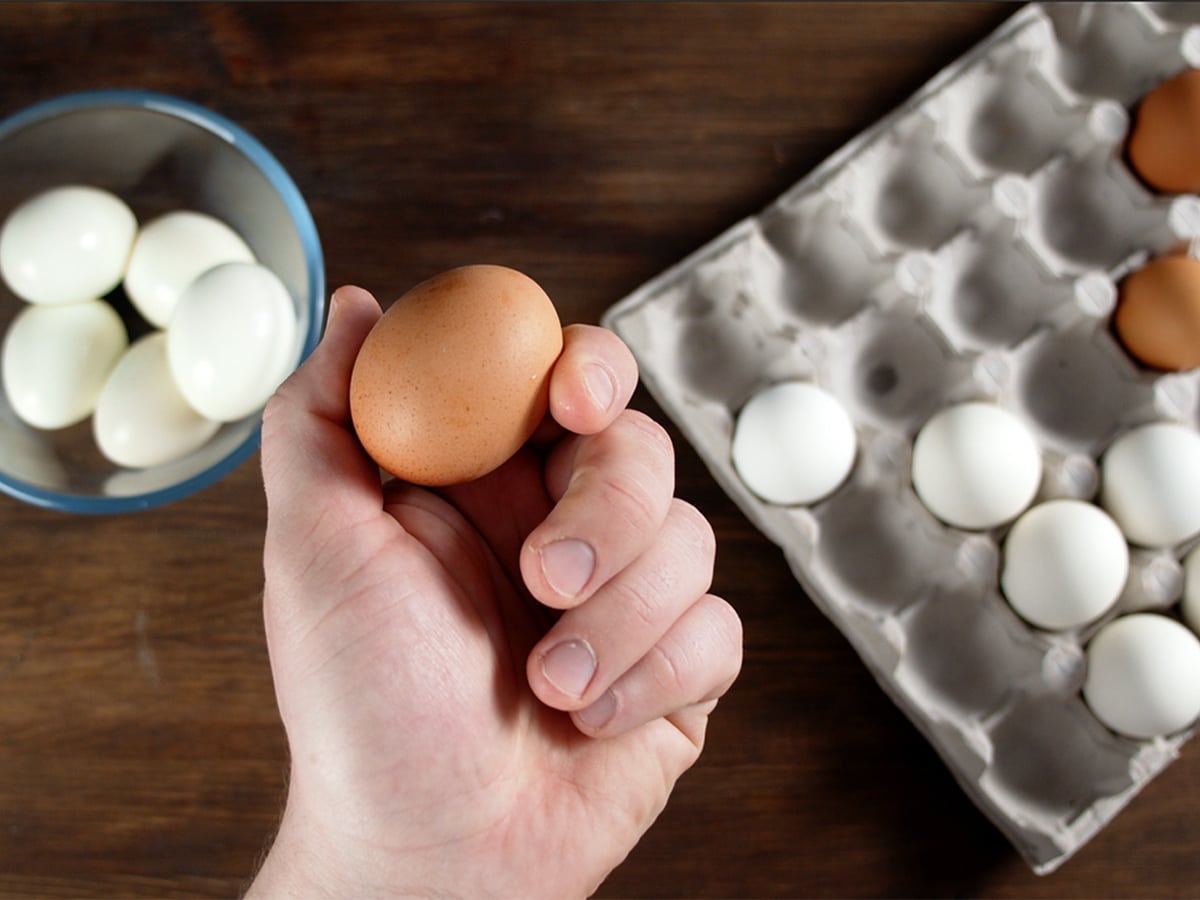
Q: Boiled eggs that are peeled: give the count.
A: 5